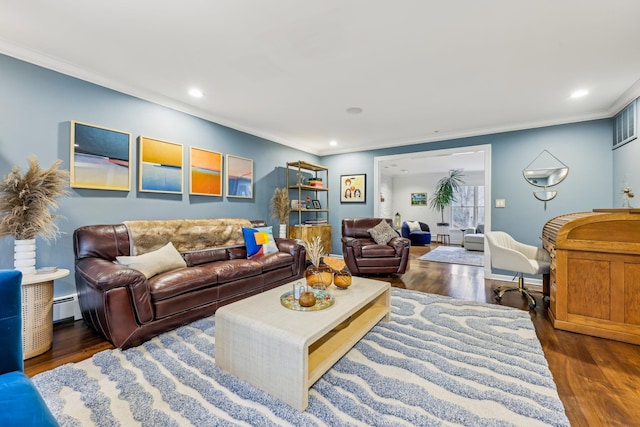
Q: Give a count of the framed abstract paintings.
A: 4